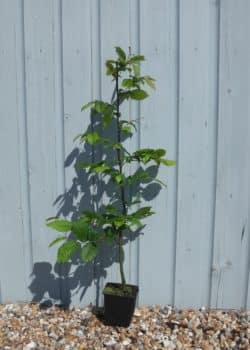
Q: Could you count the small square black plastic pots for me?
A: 1